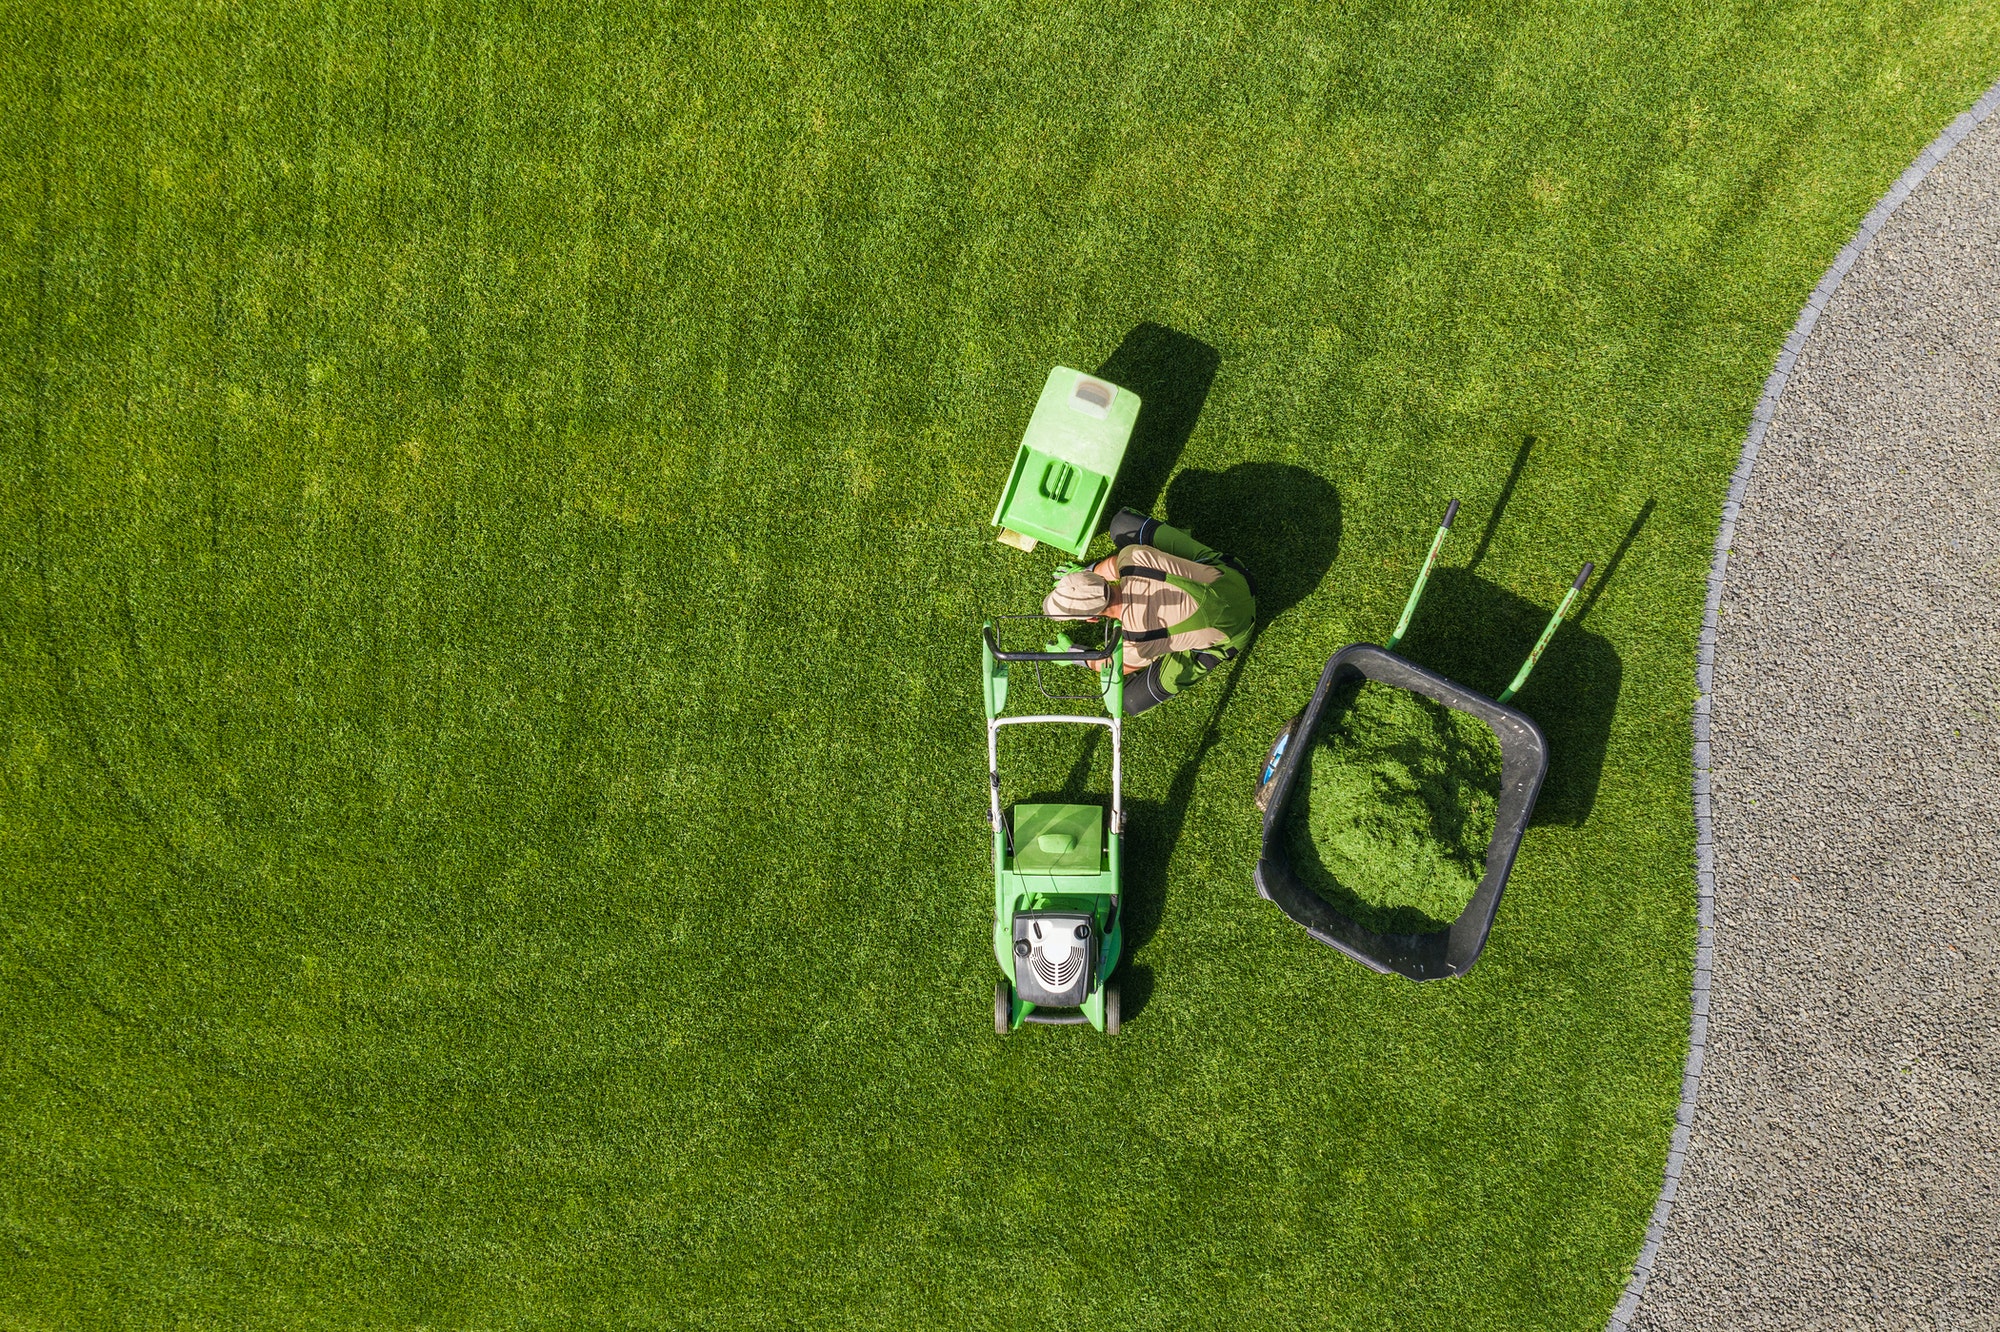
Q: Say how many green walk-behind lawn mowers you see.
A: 1